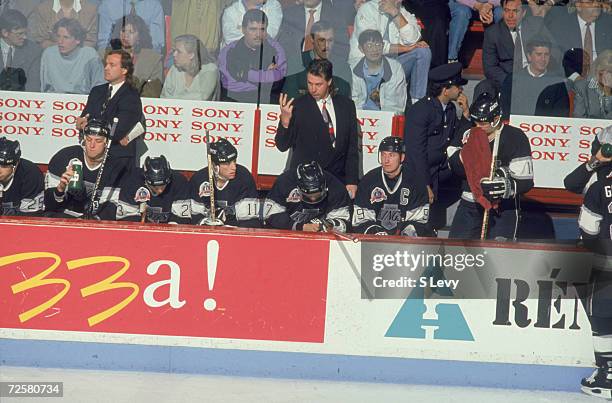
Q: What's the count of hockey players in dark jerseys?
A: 9